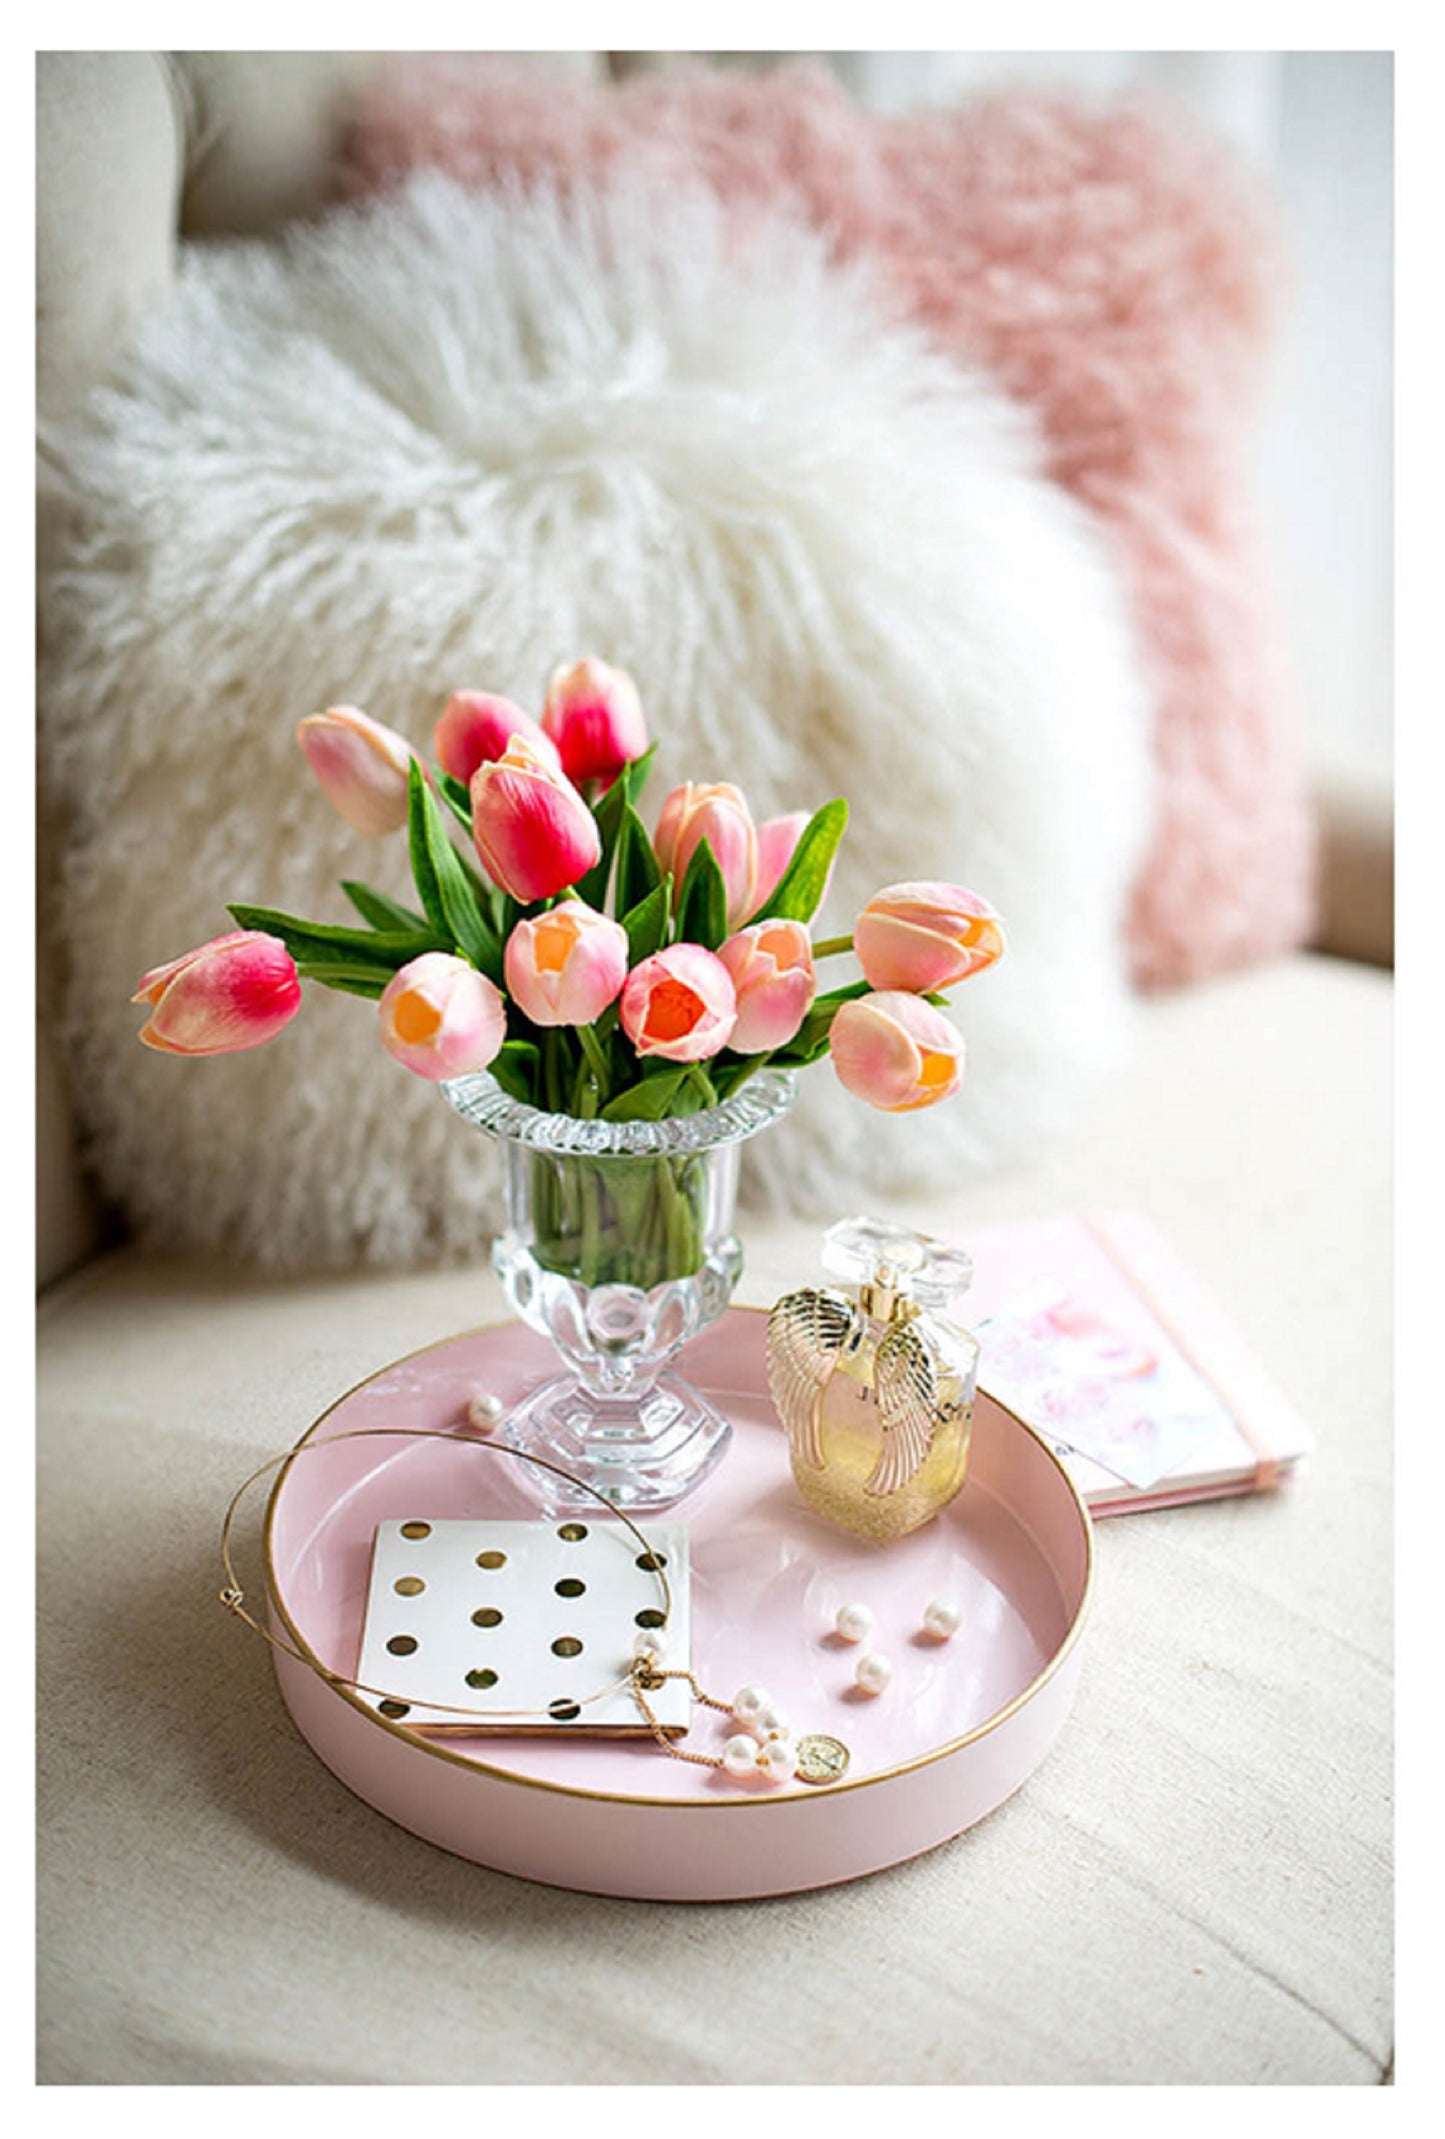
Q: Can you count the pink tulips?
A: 13